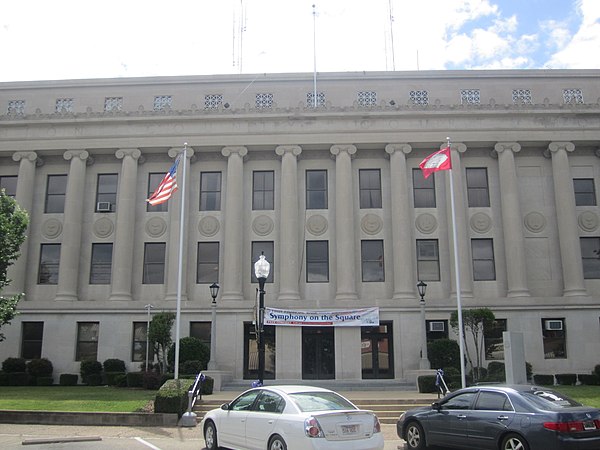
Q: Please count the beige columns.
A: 11